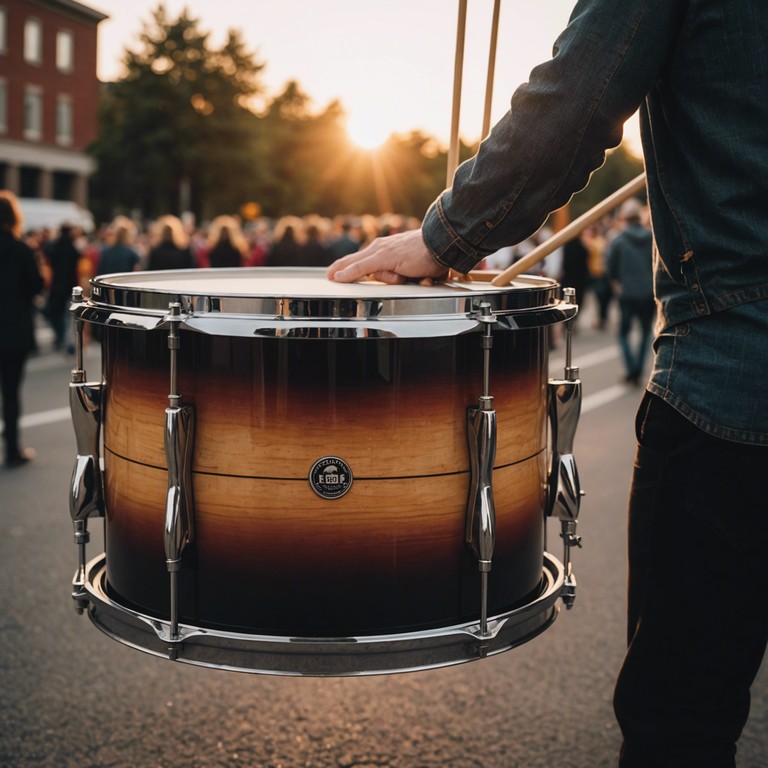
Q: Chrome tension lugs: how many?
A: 4